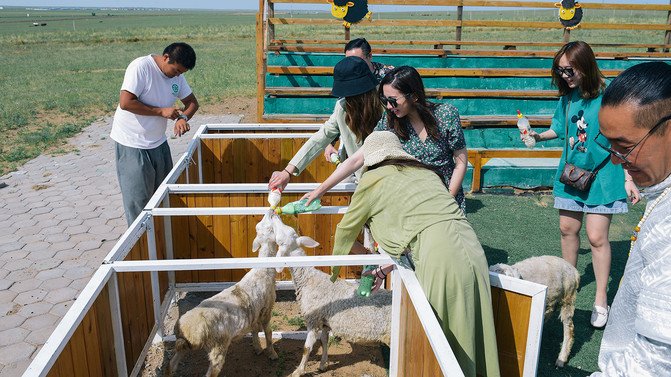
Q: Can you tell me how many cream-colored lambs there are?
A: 3